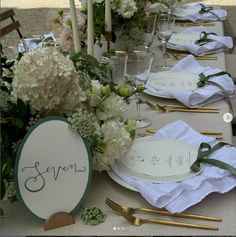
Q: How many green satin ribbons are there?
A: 4